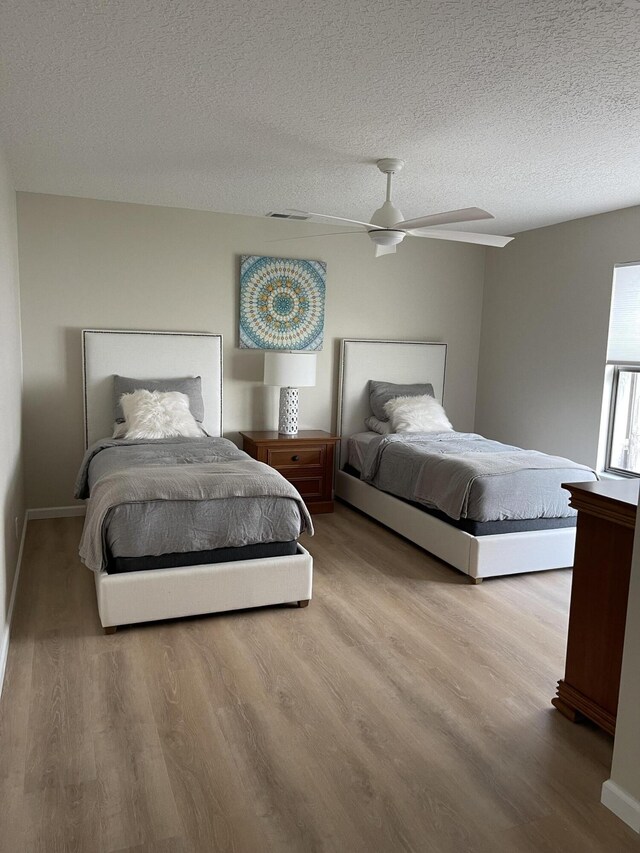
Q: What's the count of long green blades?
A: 0